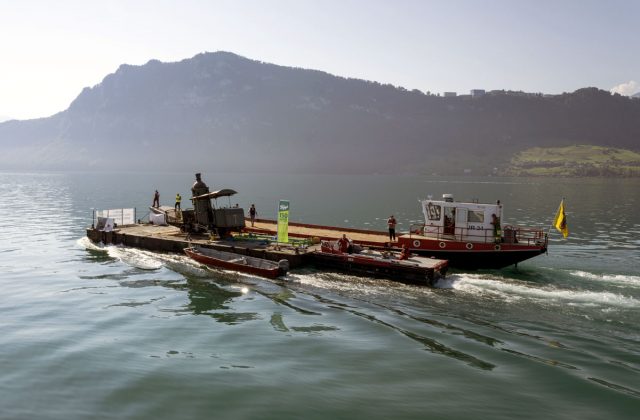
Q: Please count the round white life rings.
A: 4